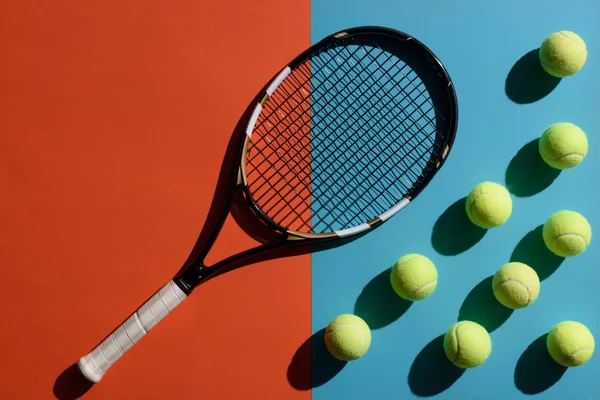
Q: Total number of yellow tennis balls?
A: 9